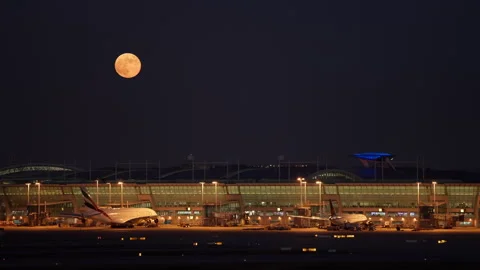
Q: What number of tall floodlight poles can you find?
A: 12